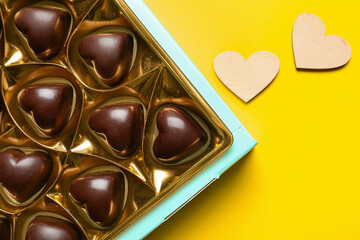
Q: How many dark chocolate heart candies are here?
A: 8